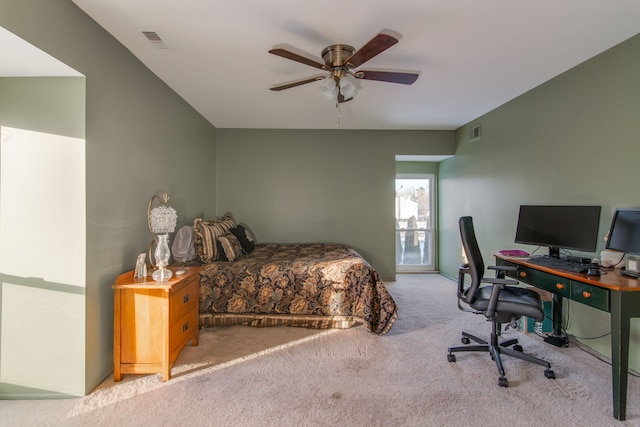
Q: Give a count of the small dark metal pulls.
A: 2